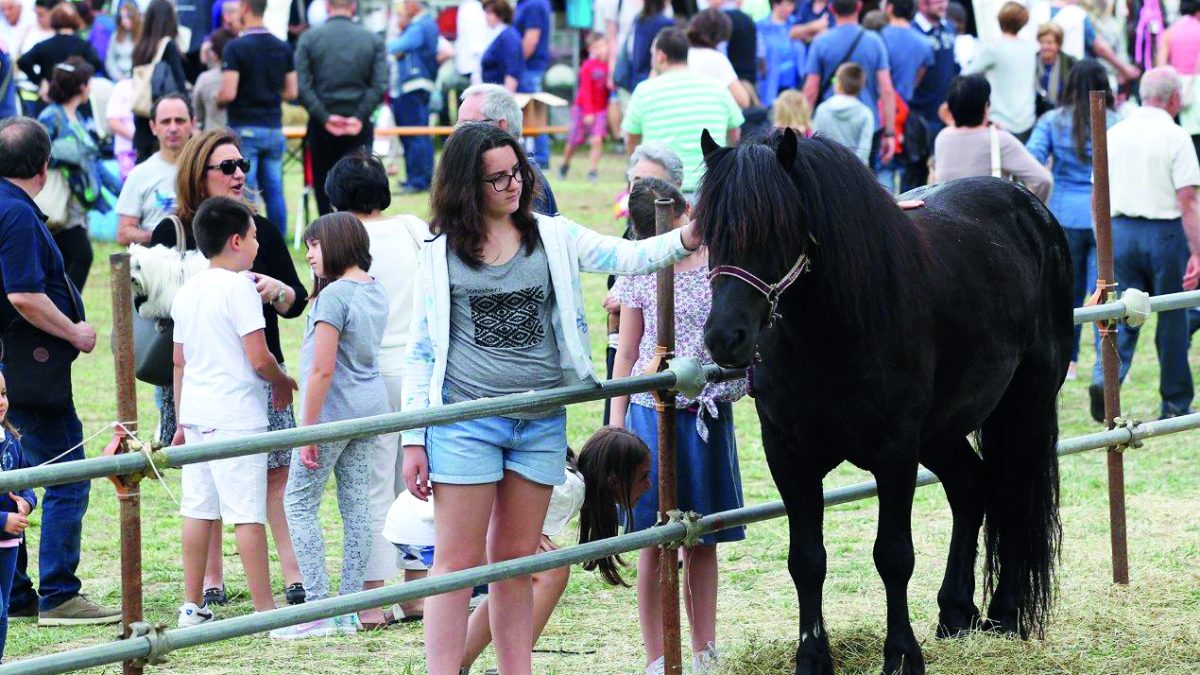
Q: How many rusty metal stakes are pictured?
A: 3